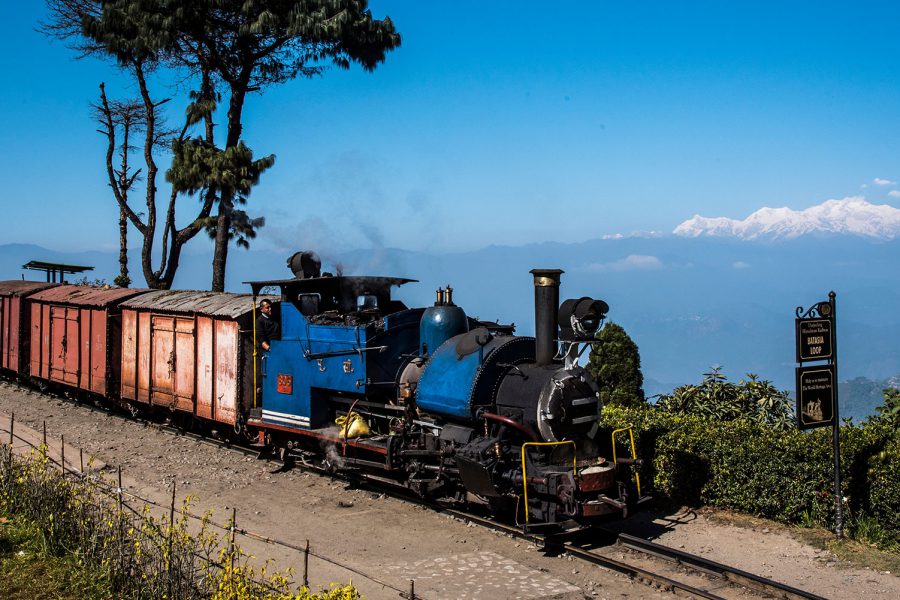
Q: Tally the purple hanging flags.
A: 0